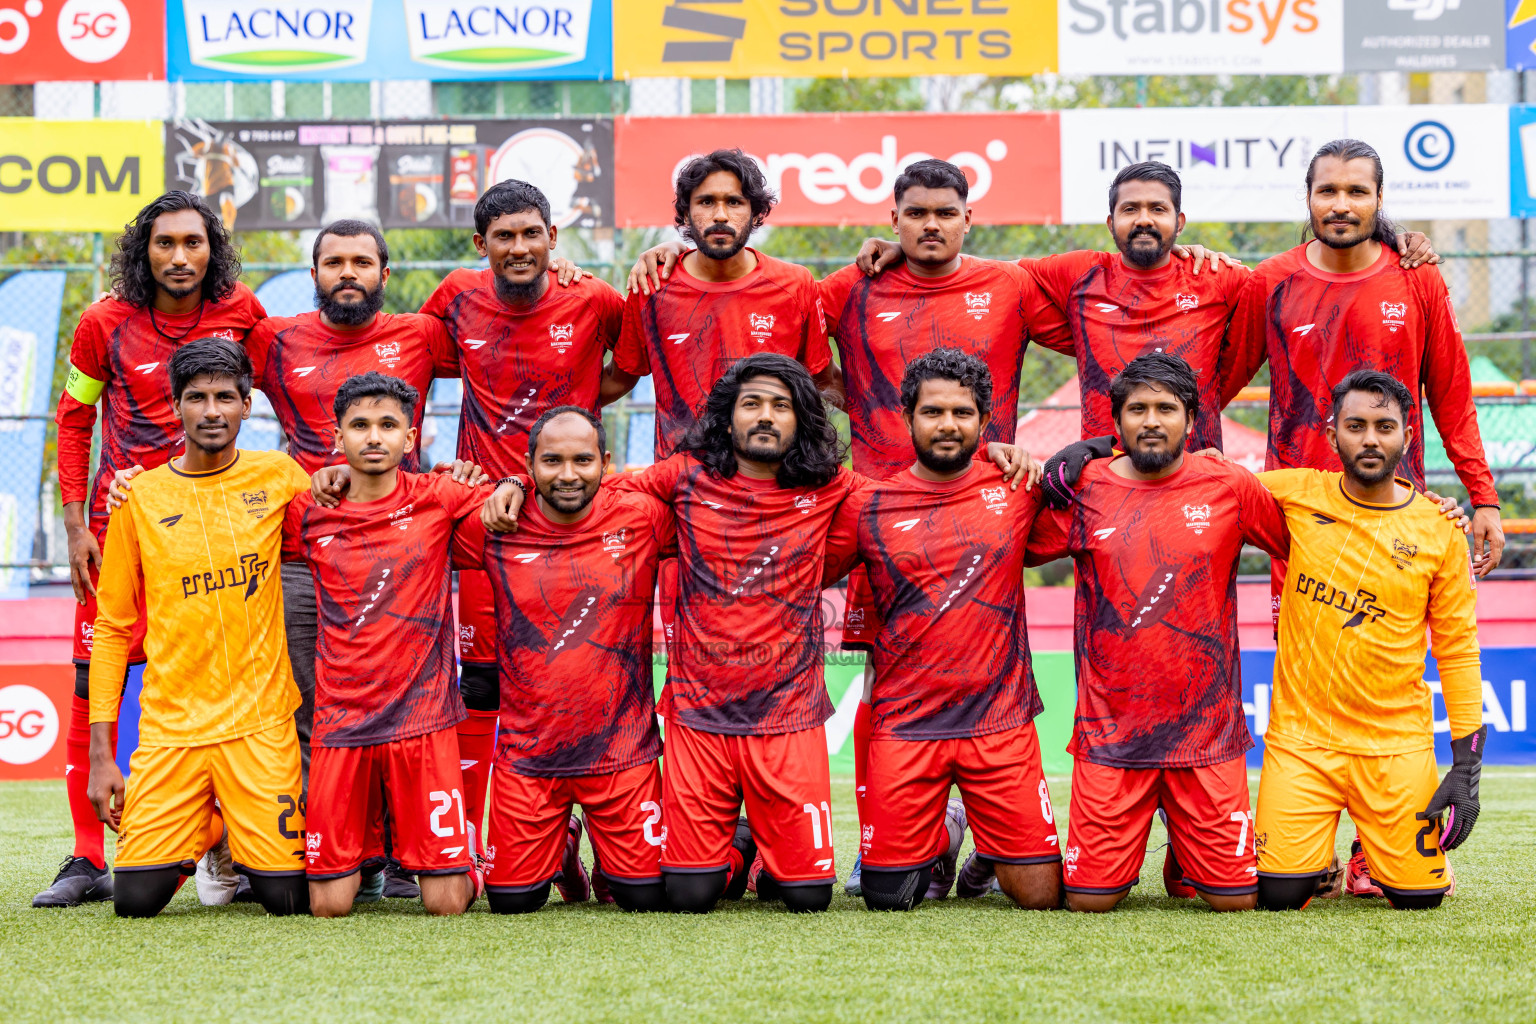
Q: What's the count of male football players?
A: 14